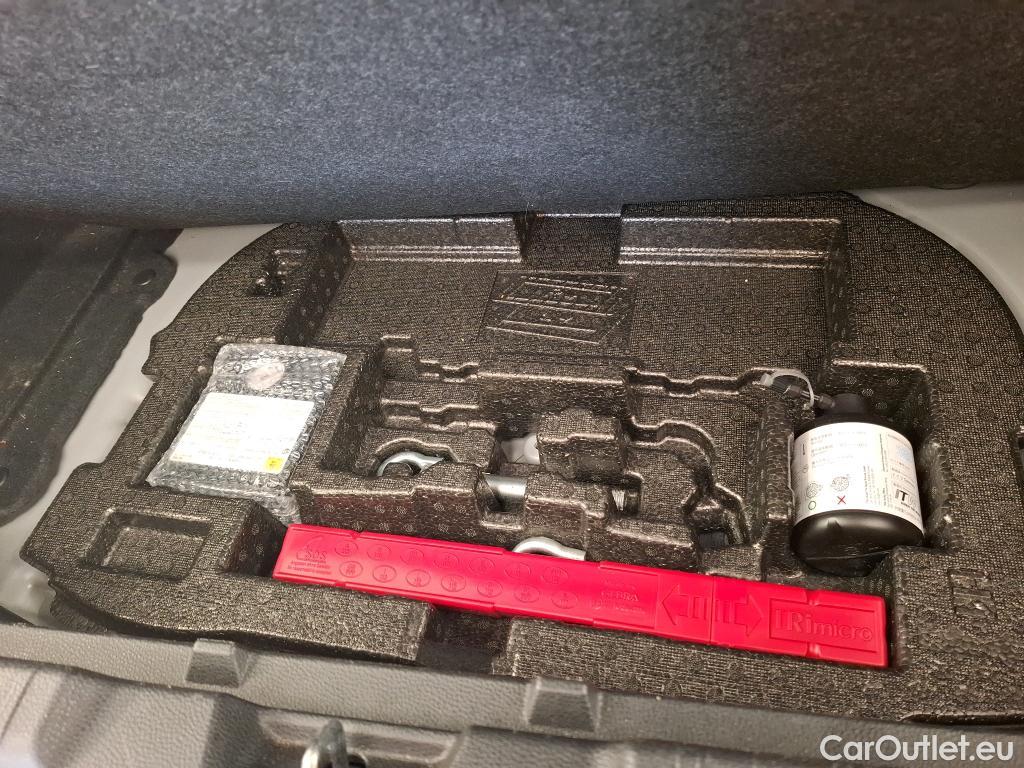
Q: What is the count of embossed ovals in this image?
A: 14